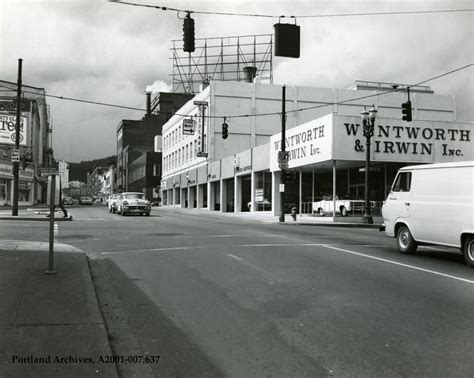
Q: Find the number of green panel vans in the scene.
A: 0